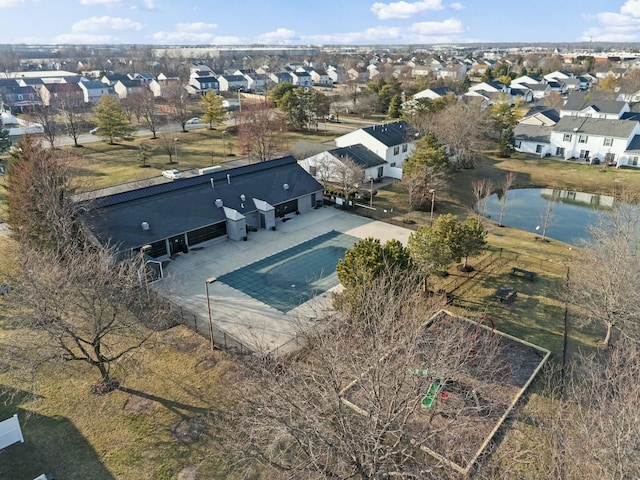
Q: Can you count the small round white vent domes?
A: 4